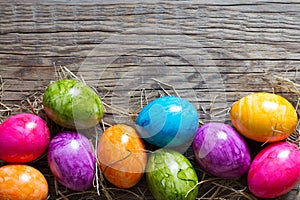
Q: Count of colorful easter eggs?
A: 10